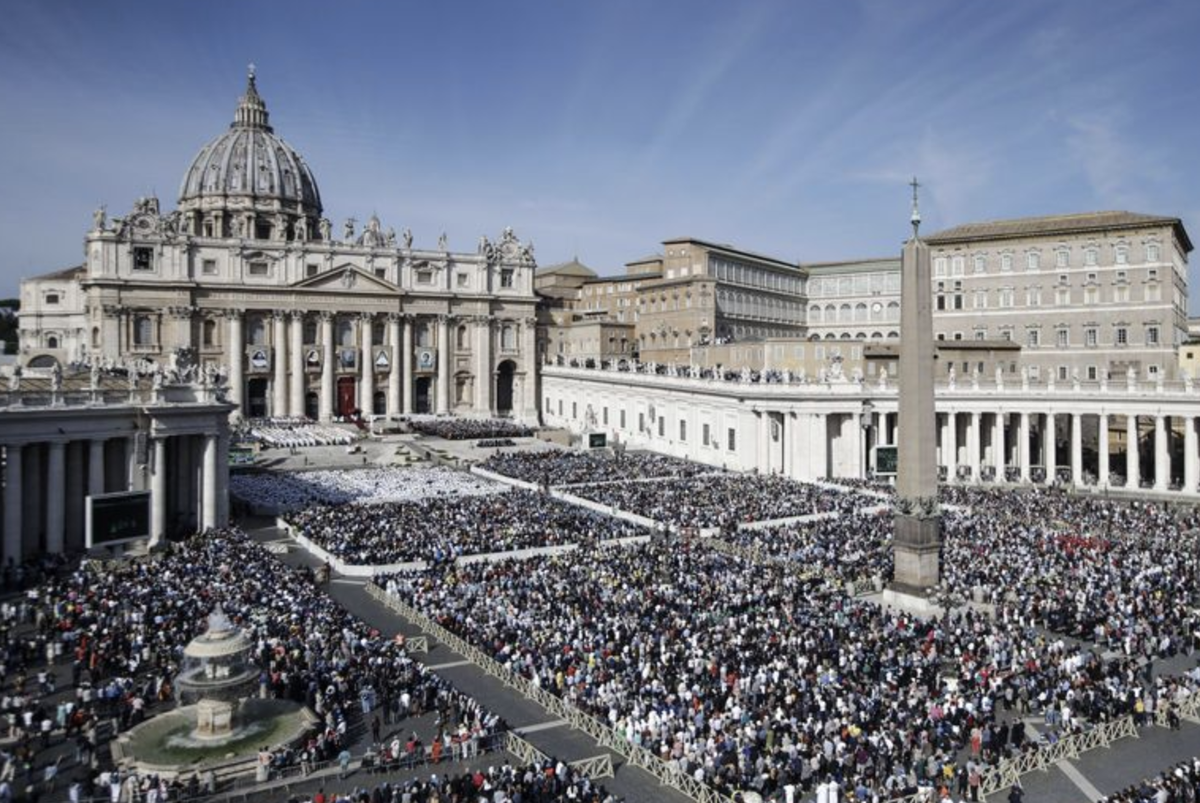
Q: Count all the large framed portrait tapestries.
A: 5